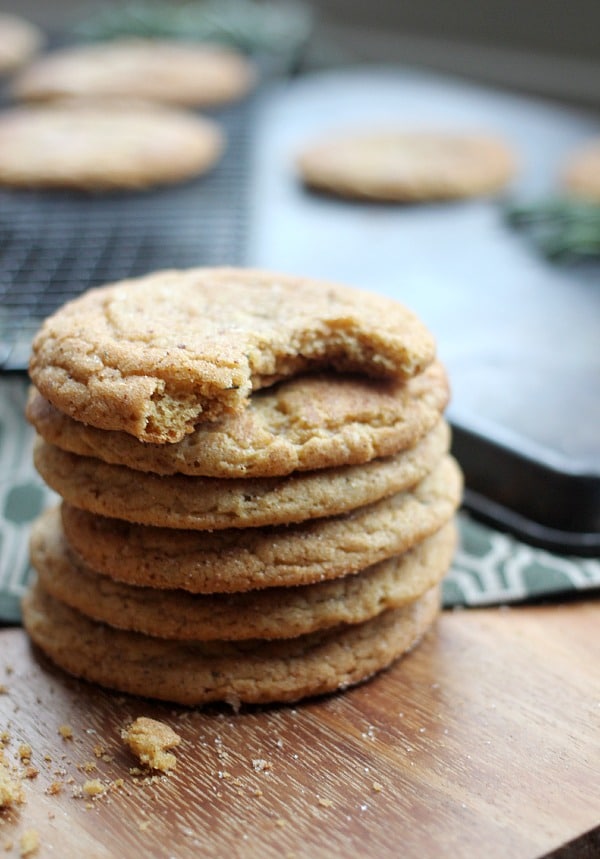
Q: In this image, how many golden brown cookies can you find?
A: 11